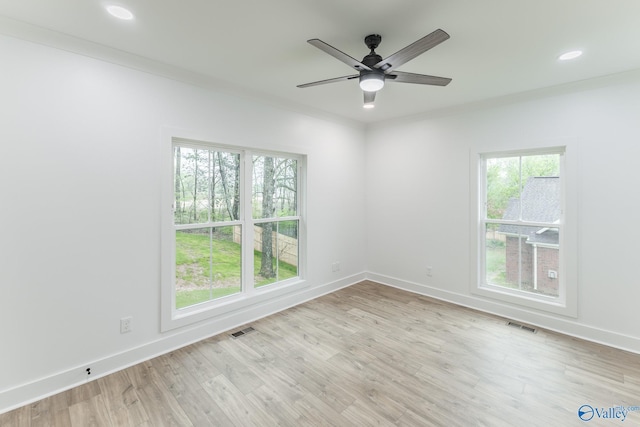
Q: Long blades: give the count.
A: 5